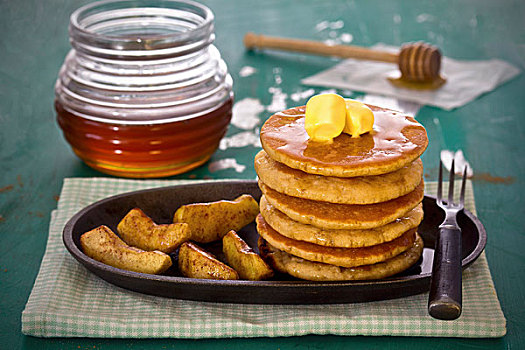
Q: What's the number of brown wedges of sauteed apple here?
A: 5